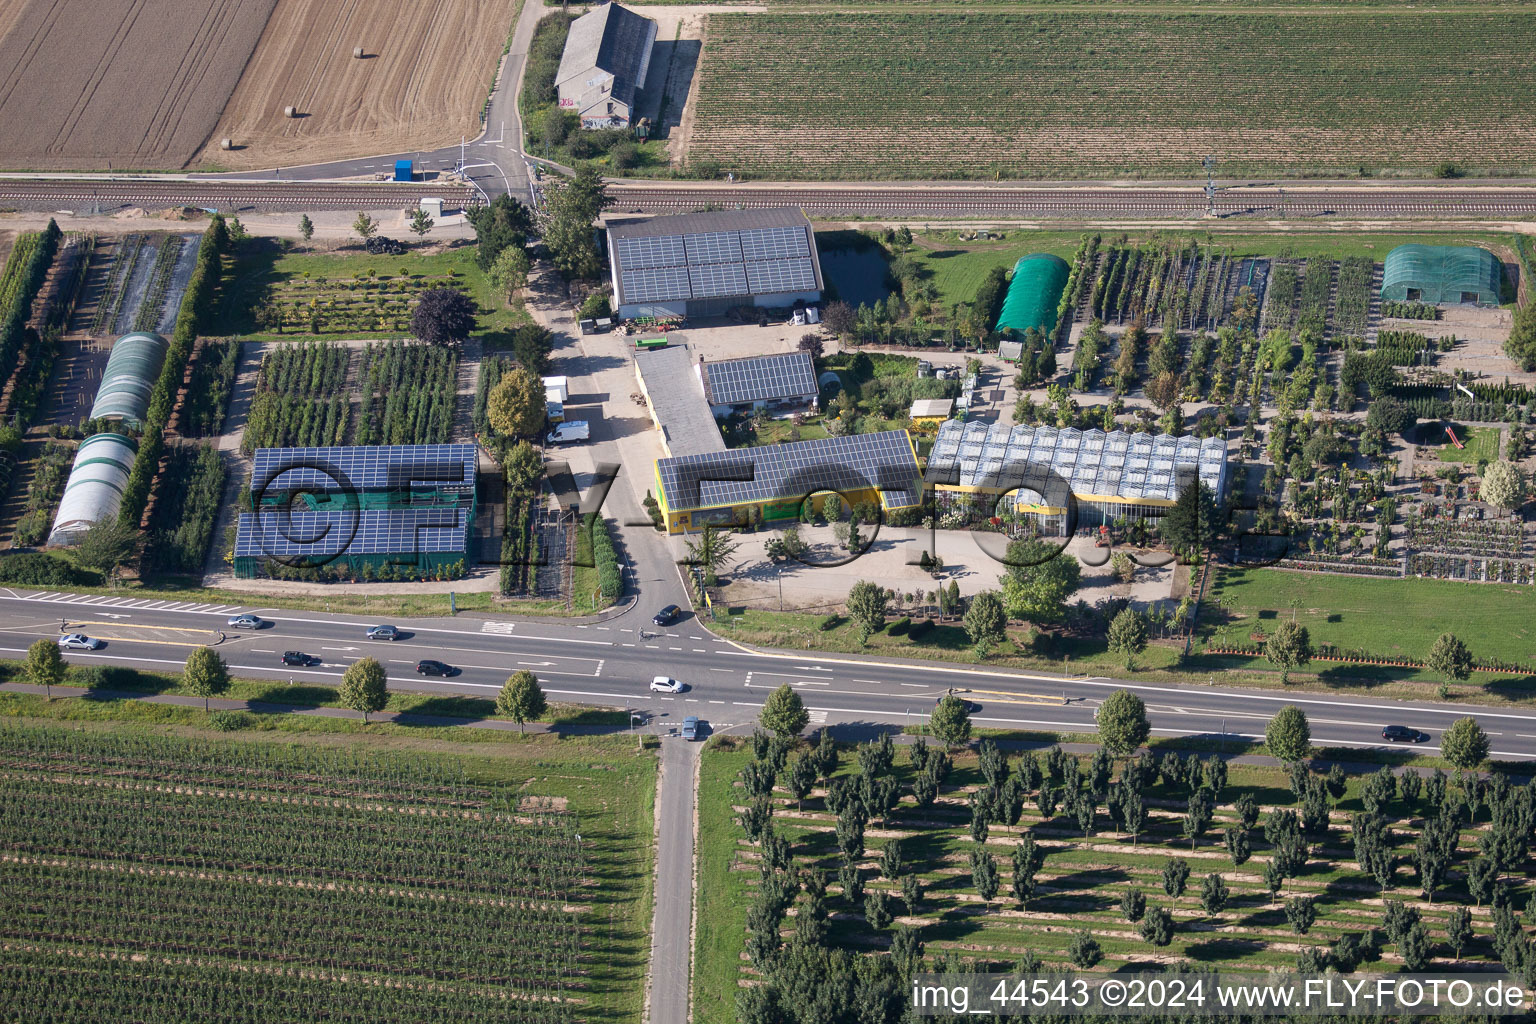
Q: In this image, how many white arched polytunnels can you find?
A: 2